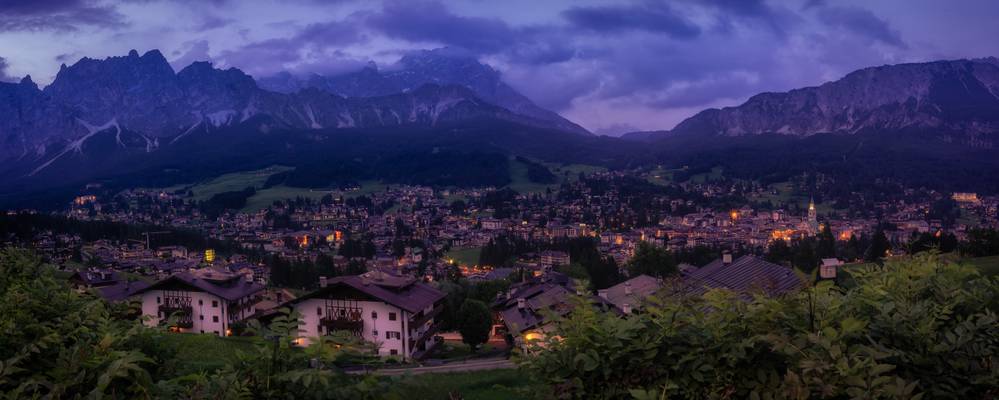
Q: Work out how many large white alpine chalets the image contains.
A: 2